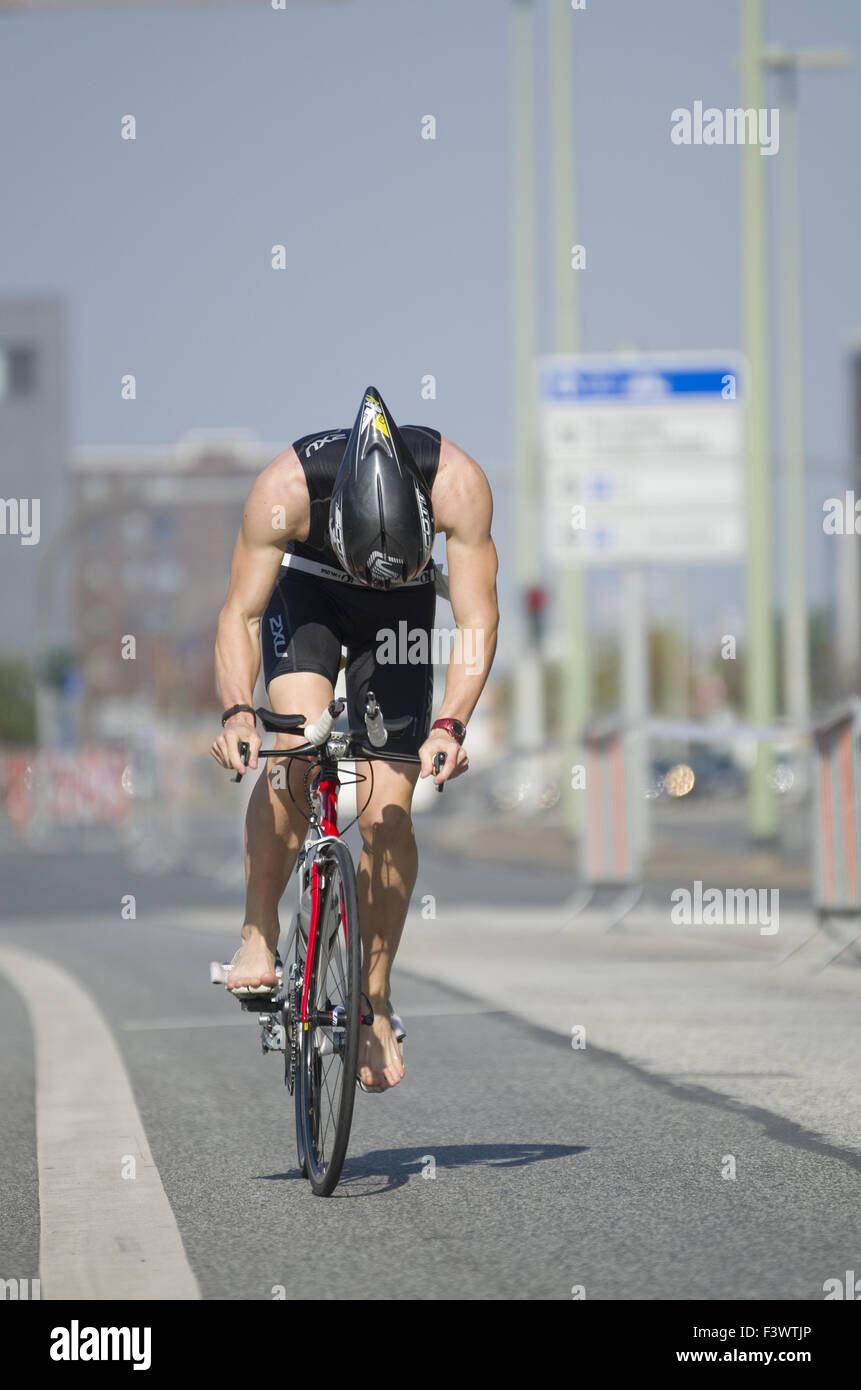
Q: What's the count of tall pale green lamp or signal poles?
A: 4